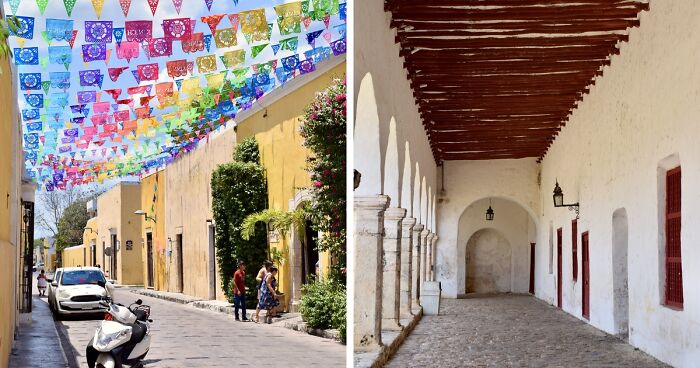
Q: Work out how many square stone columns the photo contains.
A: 7